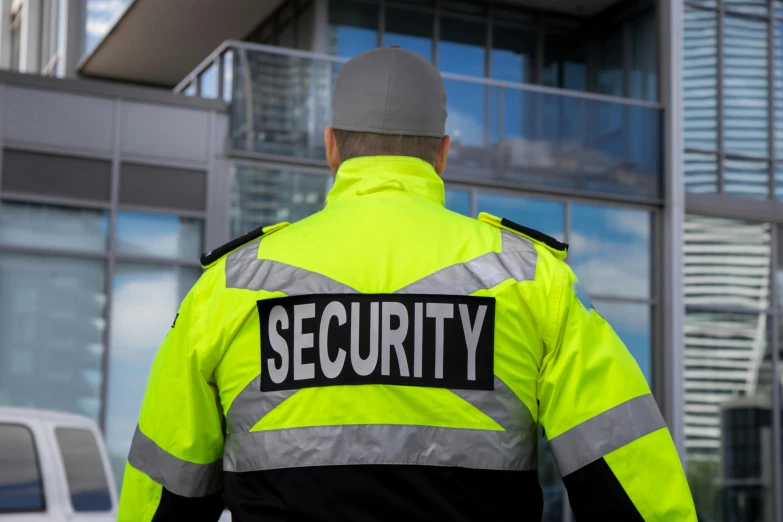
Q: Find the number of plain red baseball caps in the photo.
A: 0